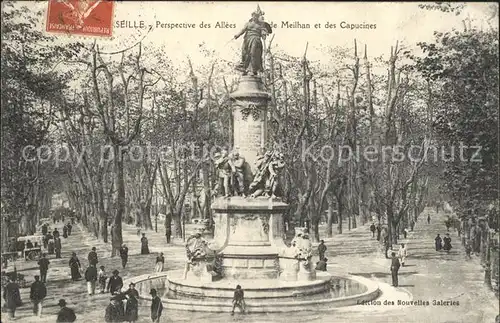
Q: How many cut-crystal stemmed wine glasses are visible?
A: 0